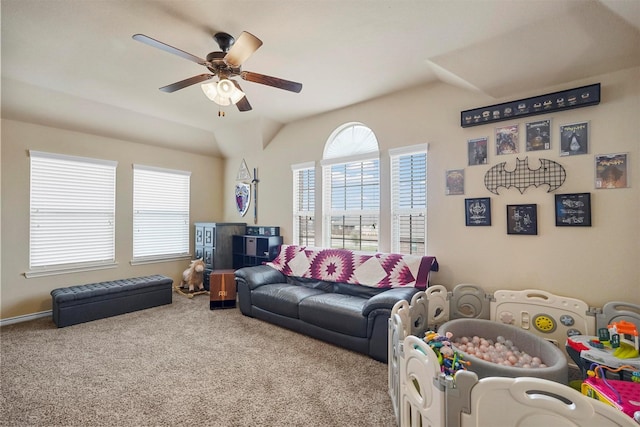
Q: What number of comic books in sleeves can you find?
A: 6